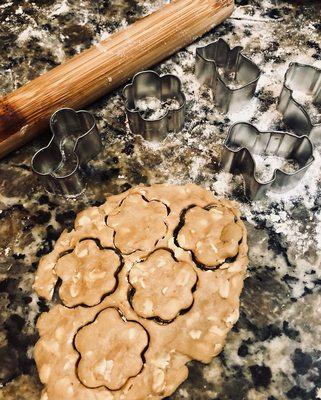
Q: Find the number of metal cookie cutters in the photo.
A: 5